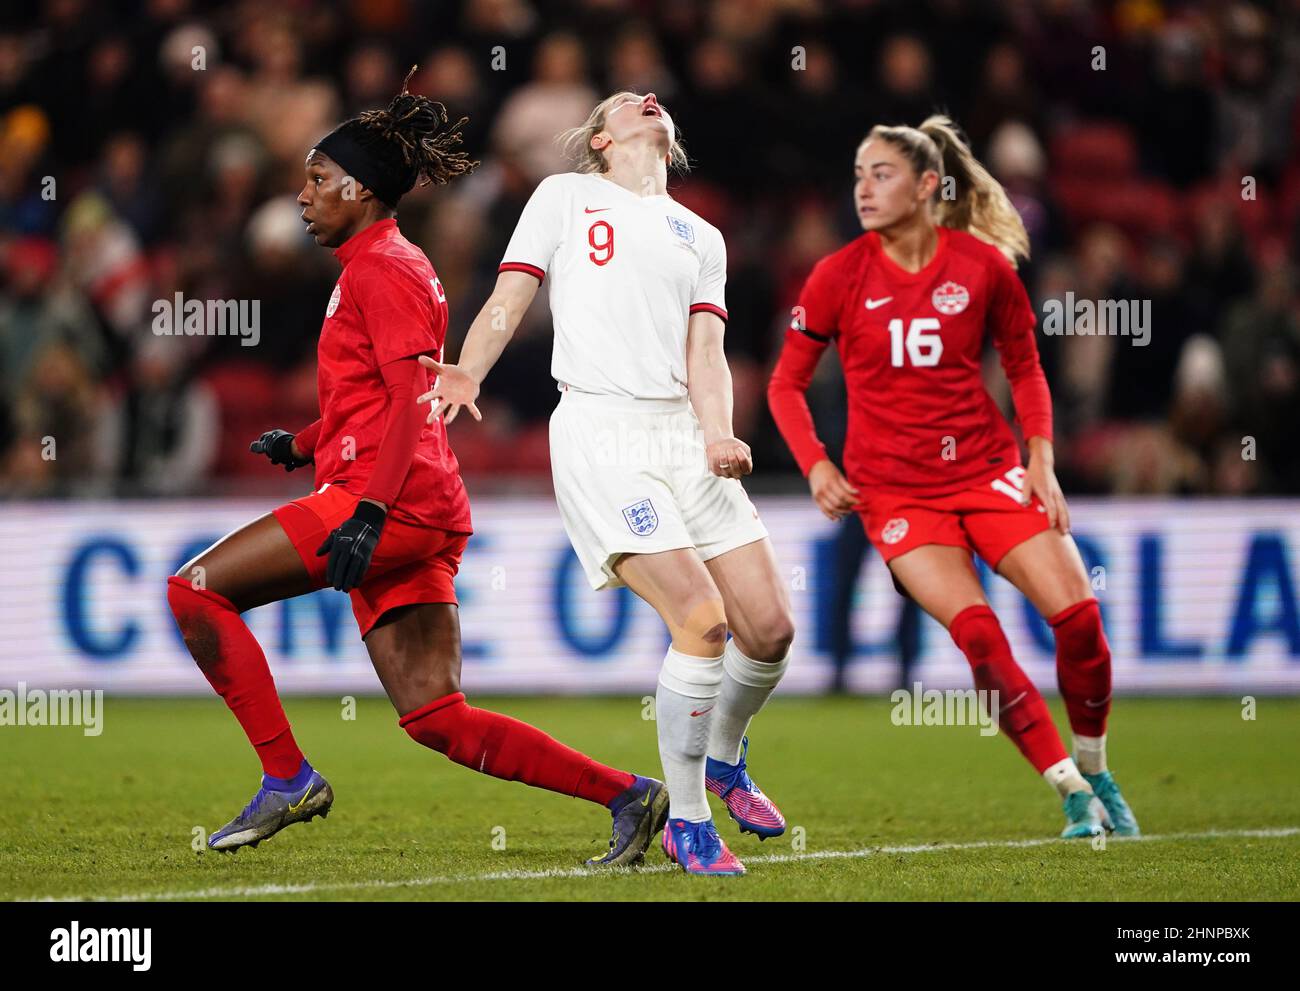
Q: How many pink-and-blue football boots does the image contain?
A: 2